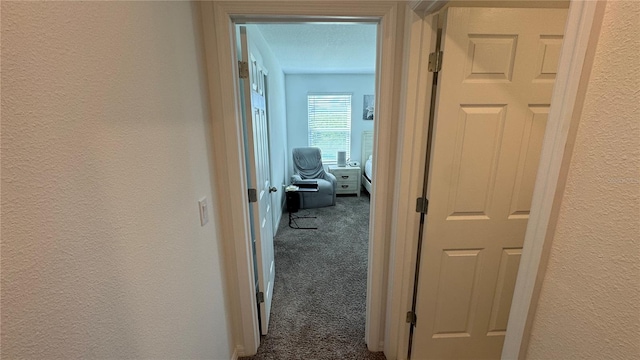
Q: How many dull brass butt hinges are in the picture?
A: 6